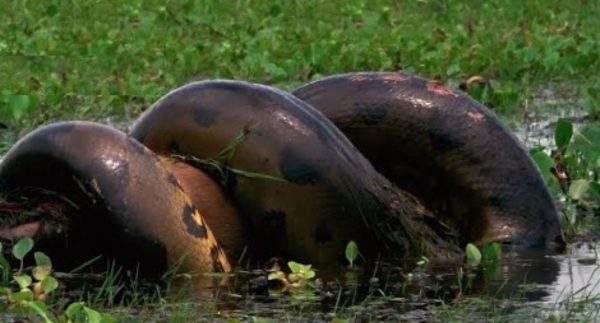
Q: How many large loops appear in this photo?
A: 3